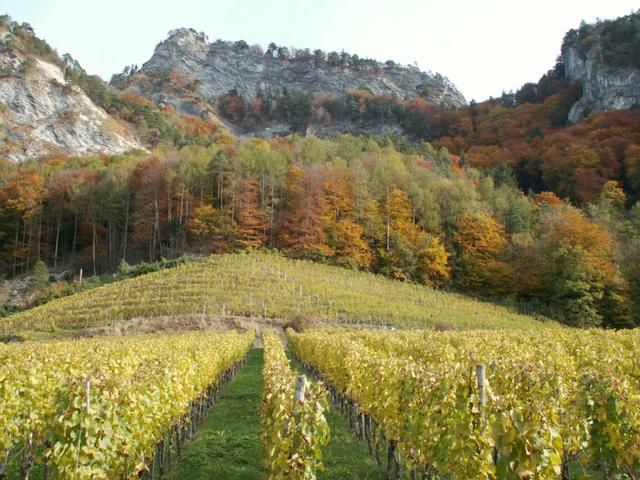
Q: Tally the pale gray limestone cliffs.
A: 3